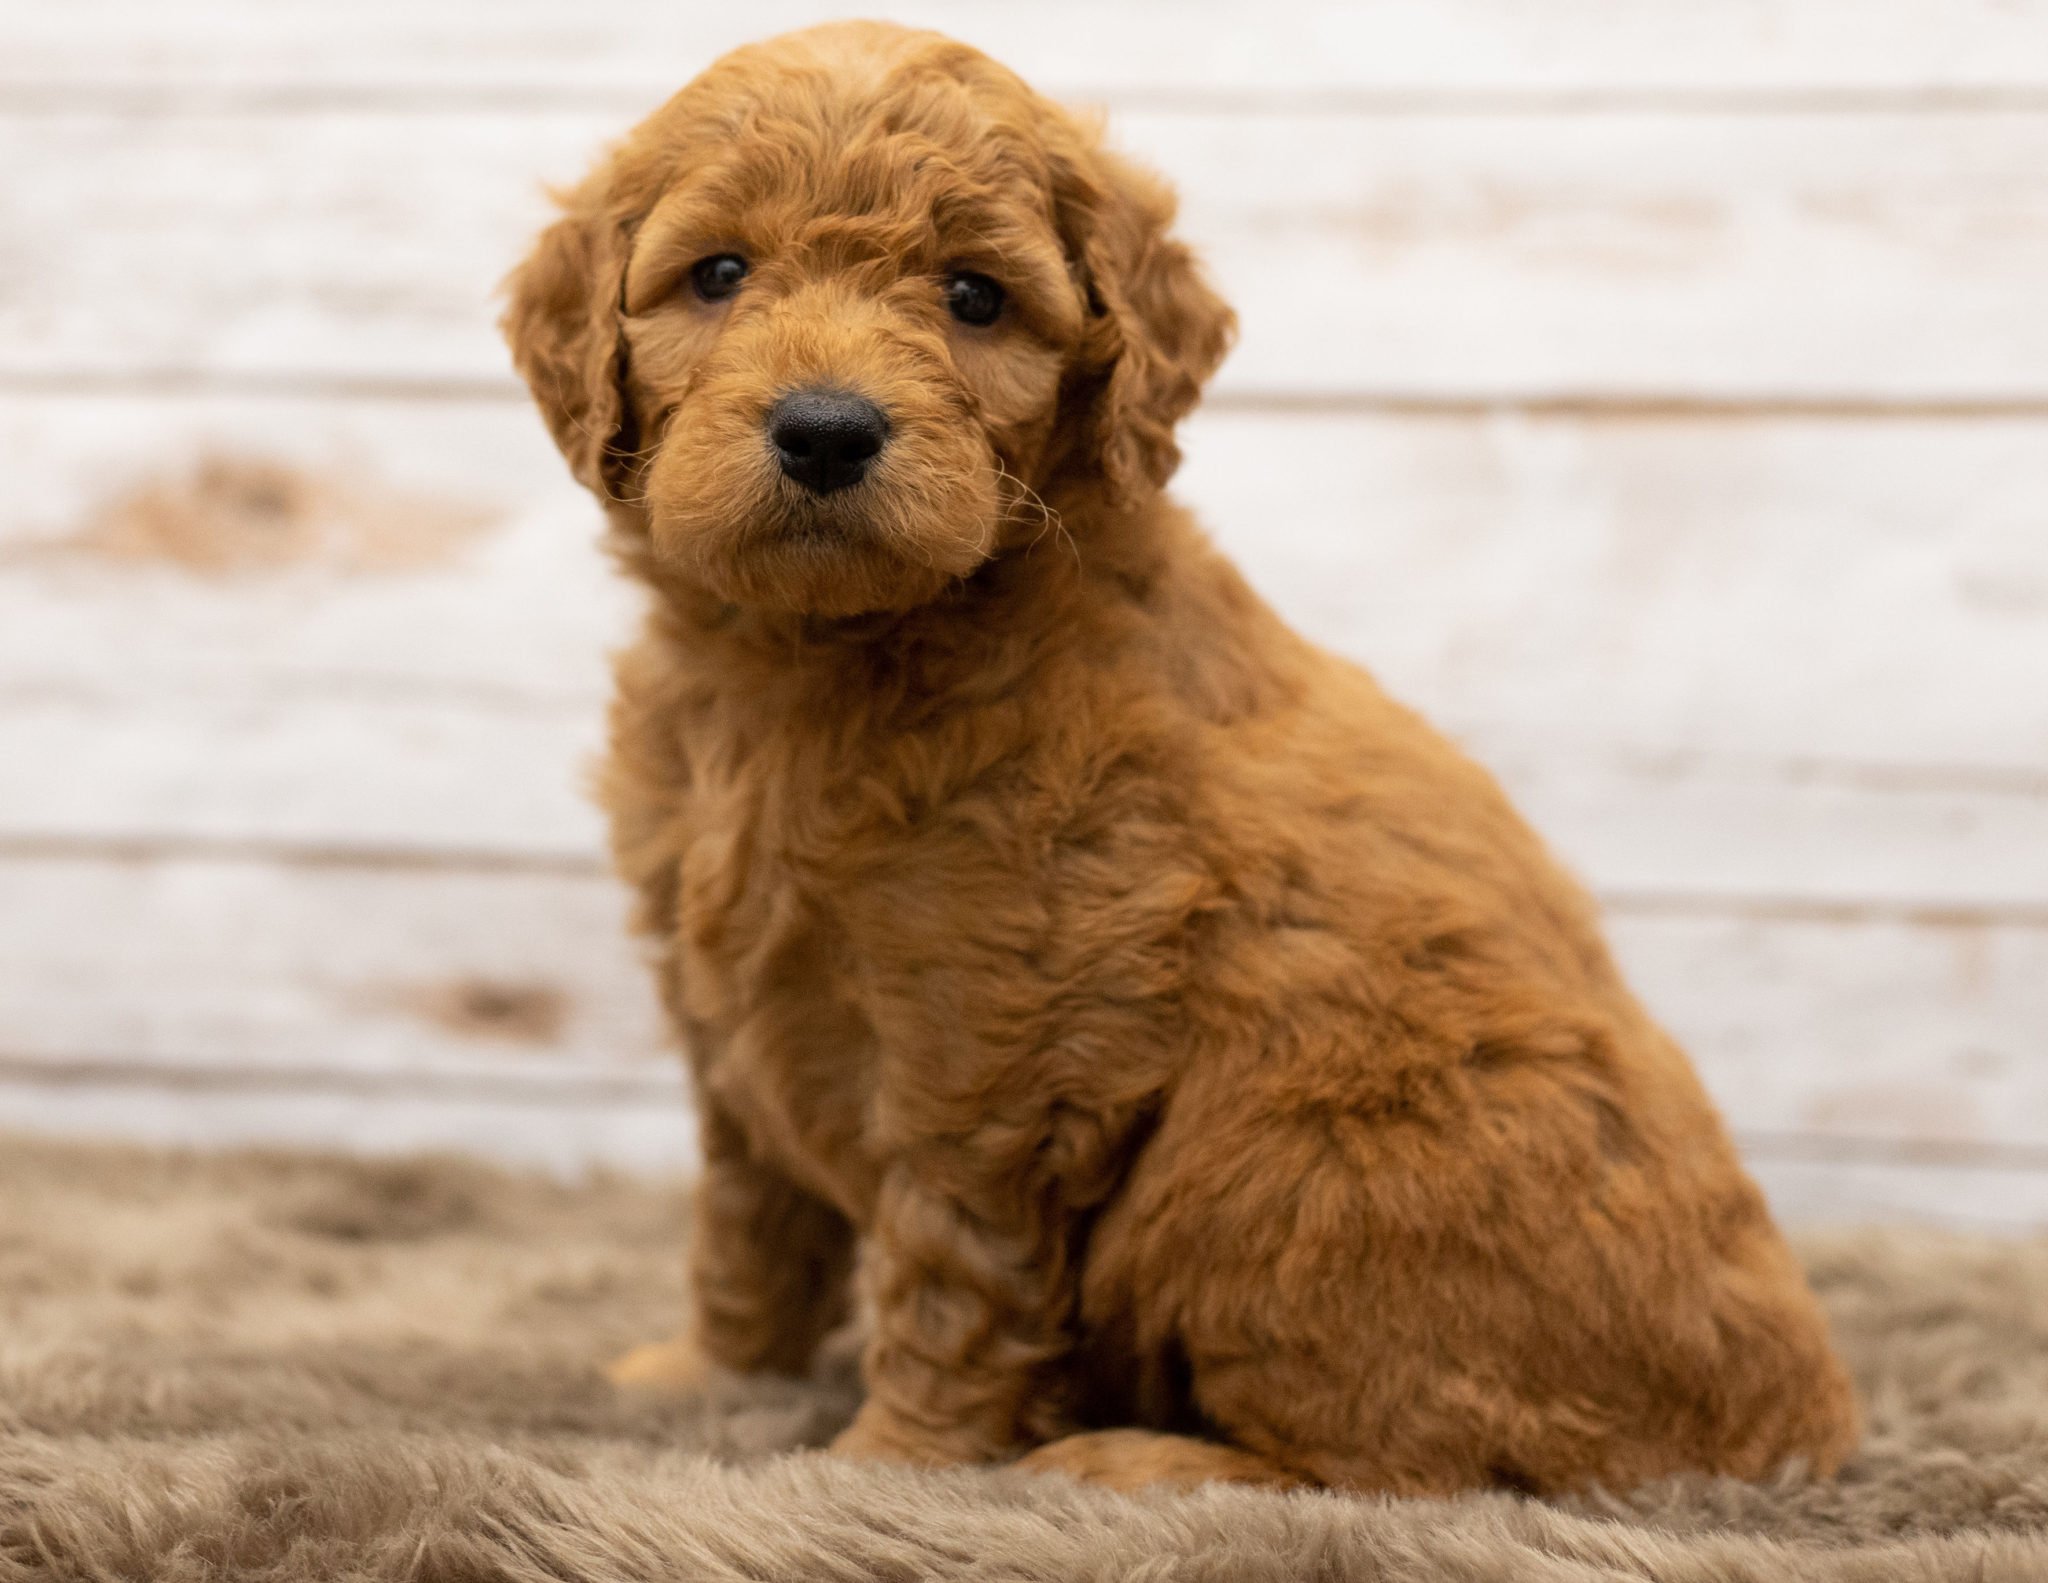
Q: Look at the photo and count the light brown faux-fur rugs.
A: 1